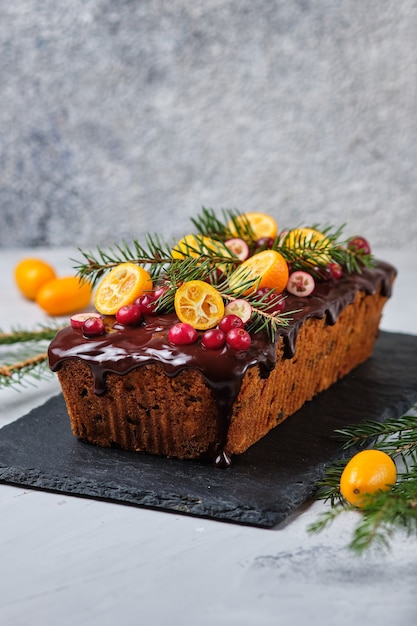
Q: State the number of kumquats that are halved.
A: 6